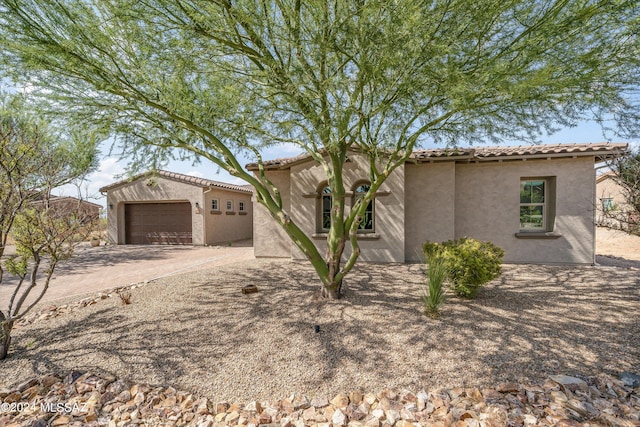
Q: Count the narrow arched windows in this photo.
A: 2